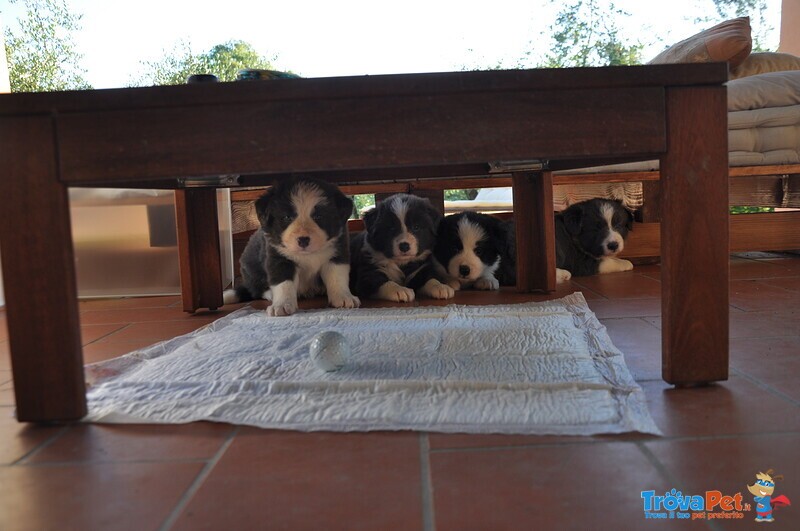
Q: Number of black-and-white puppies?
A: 4